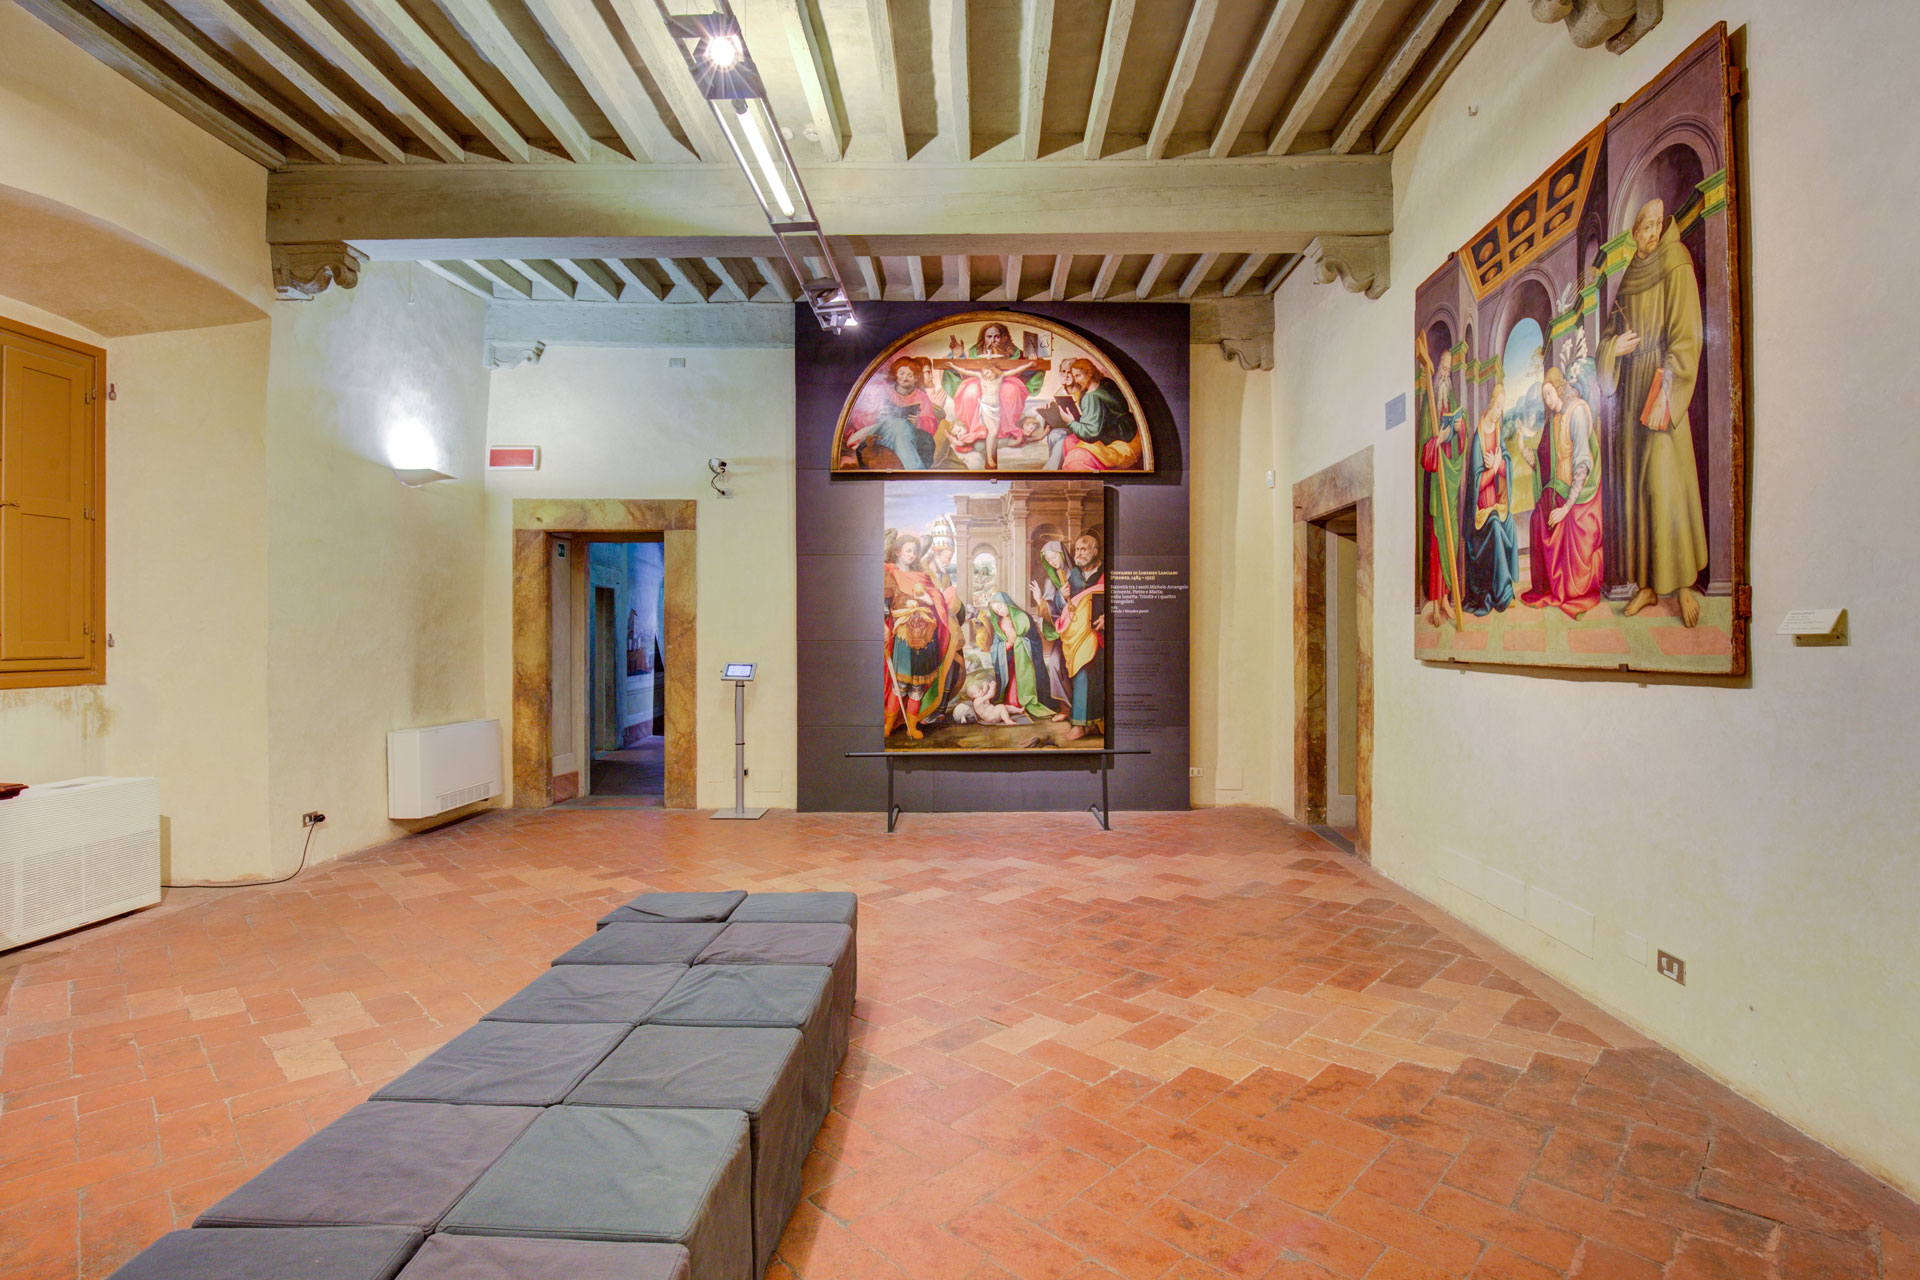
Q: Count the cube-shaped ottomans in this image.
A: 12